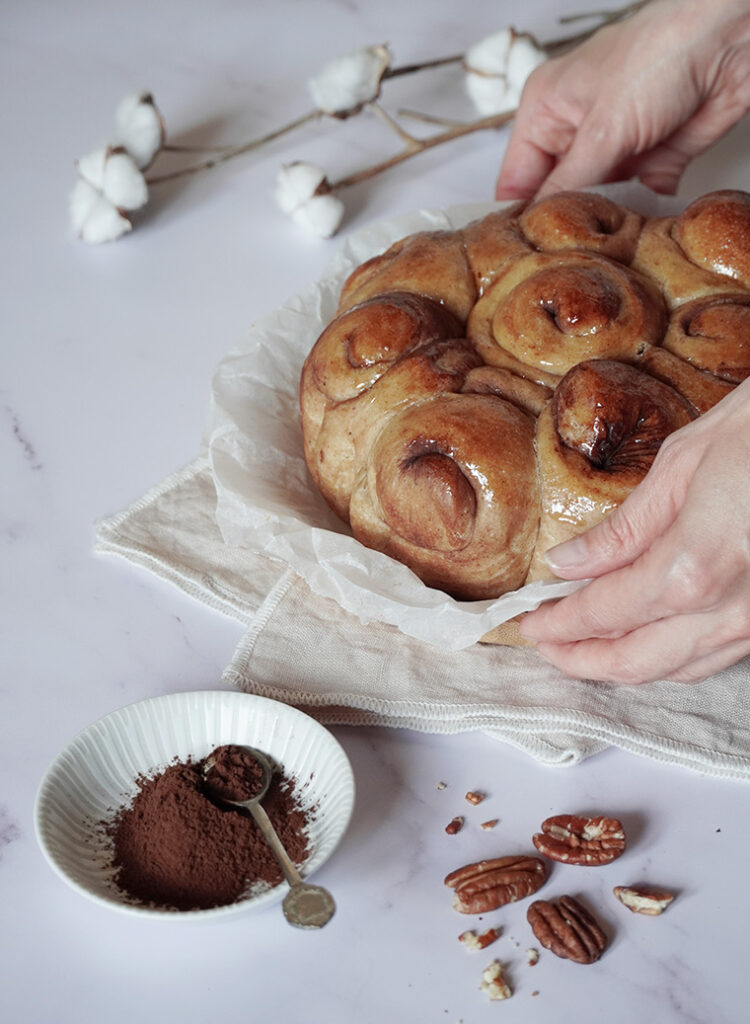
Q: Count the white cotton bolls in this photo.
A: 5